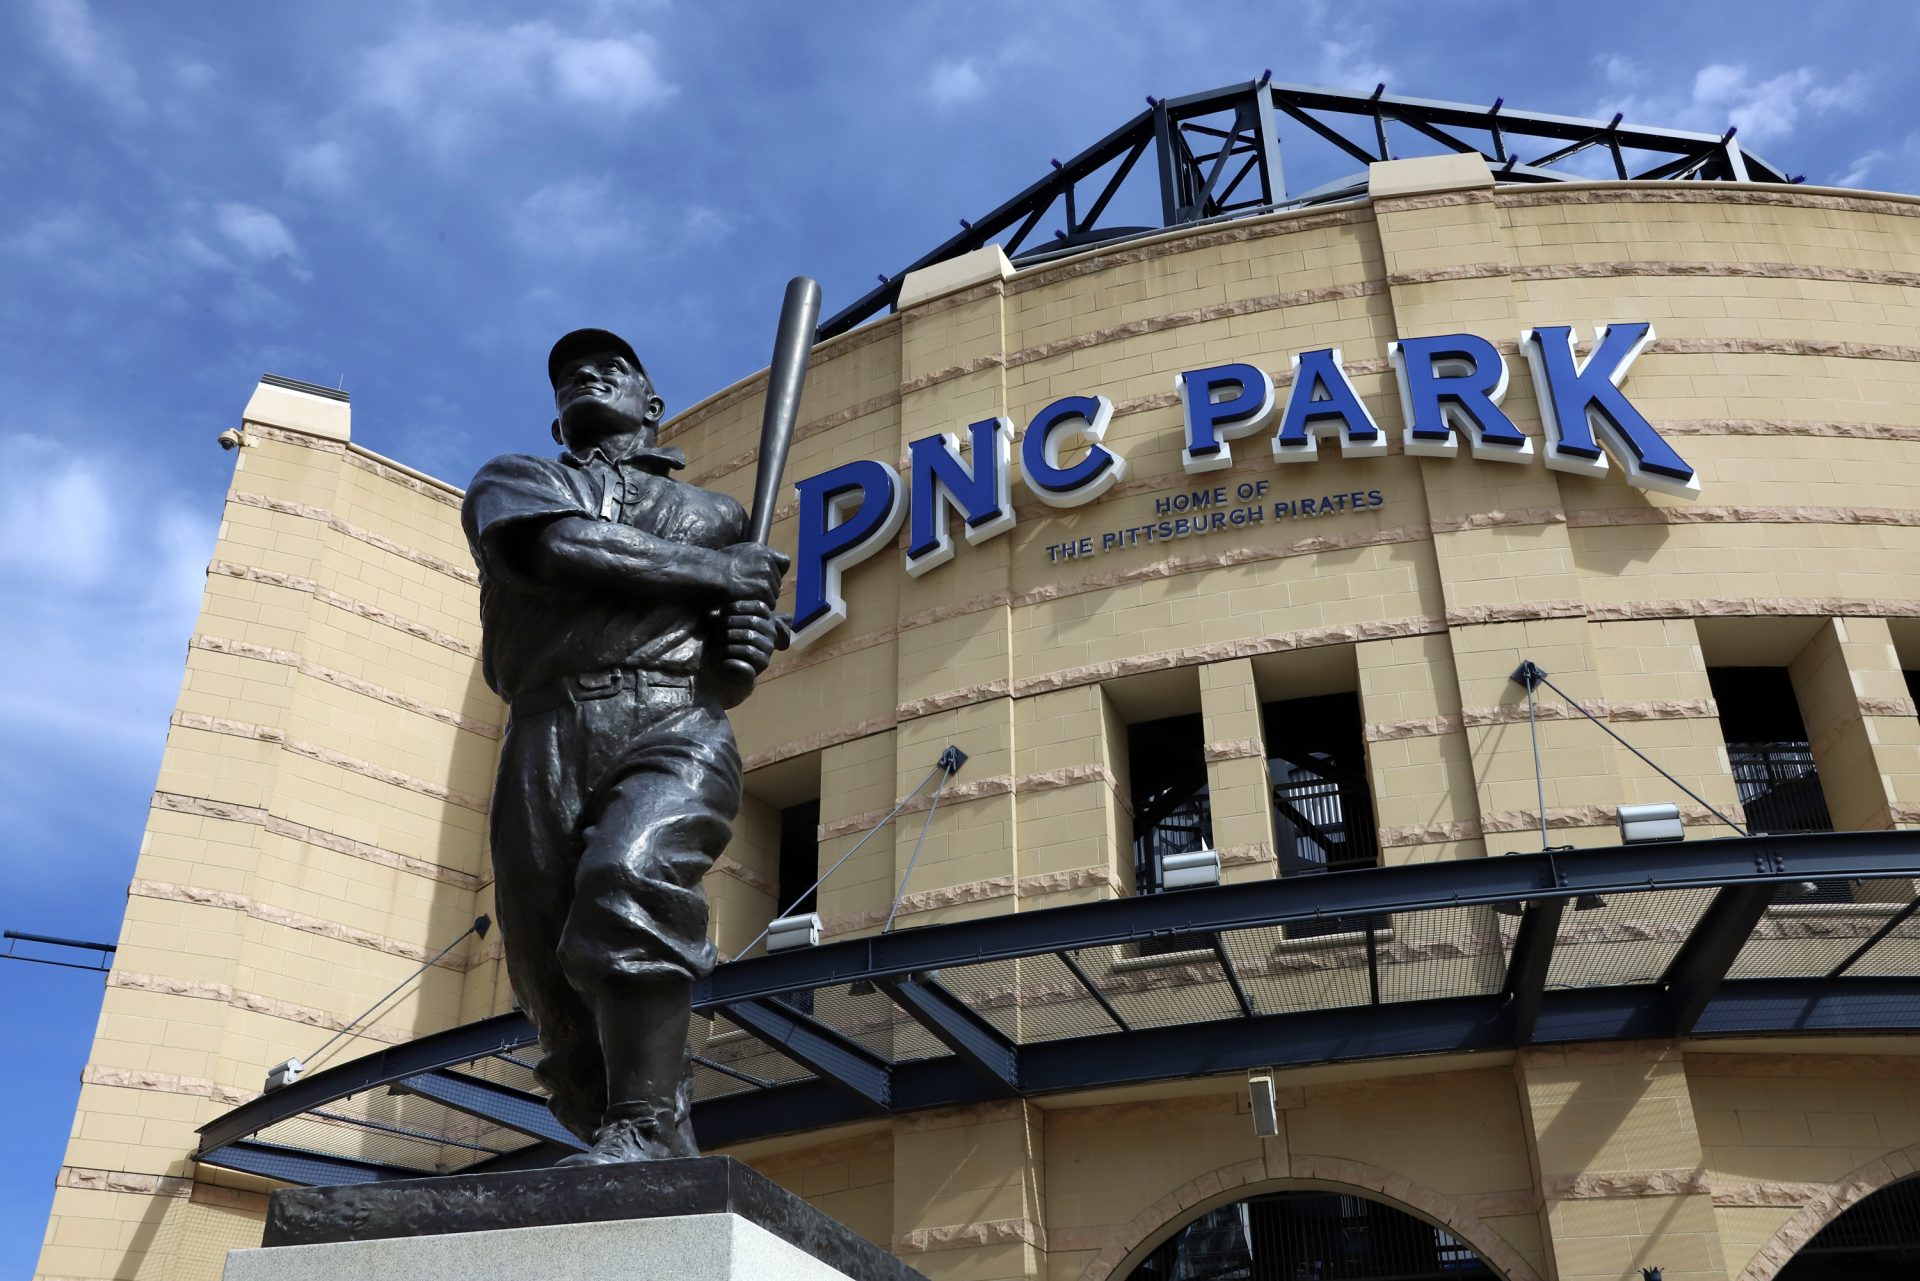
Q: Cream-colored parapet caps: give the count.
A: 3